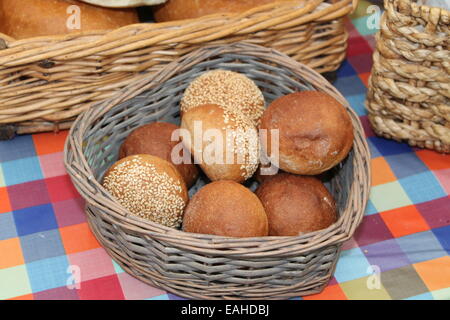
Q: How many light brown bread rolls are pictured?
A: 3